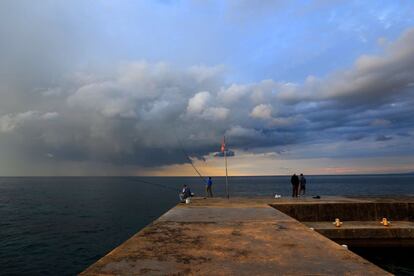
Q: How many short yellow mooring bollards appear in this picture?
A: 2